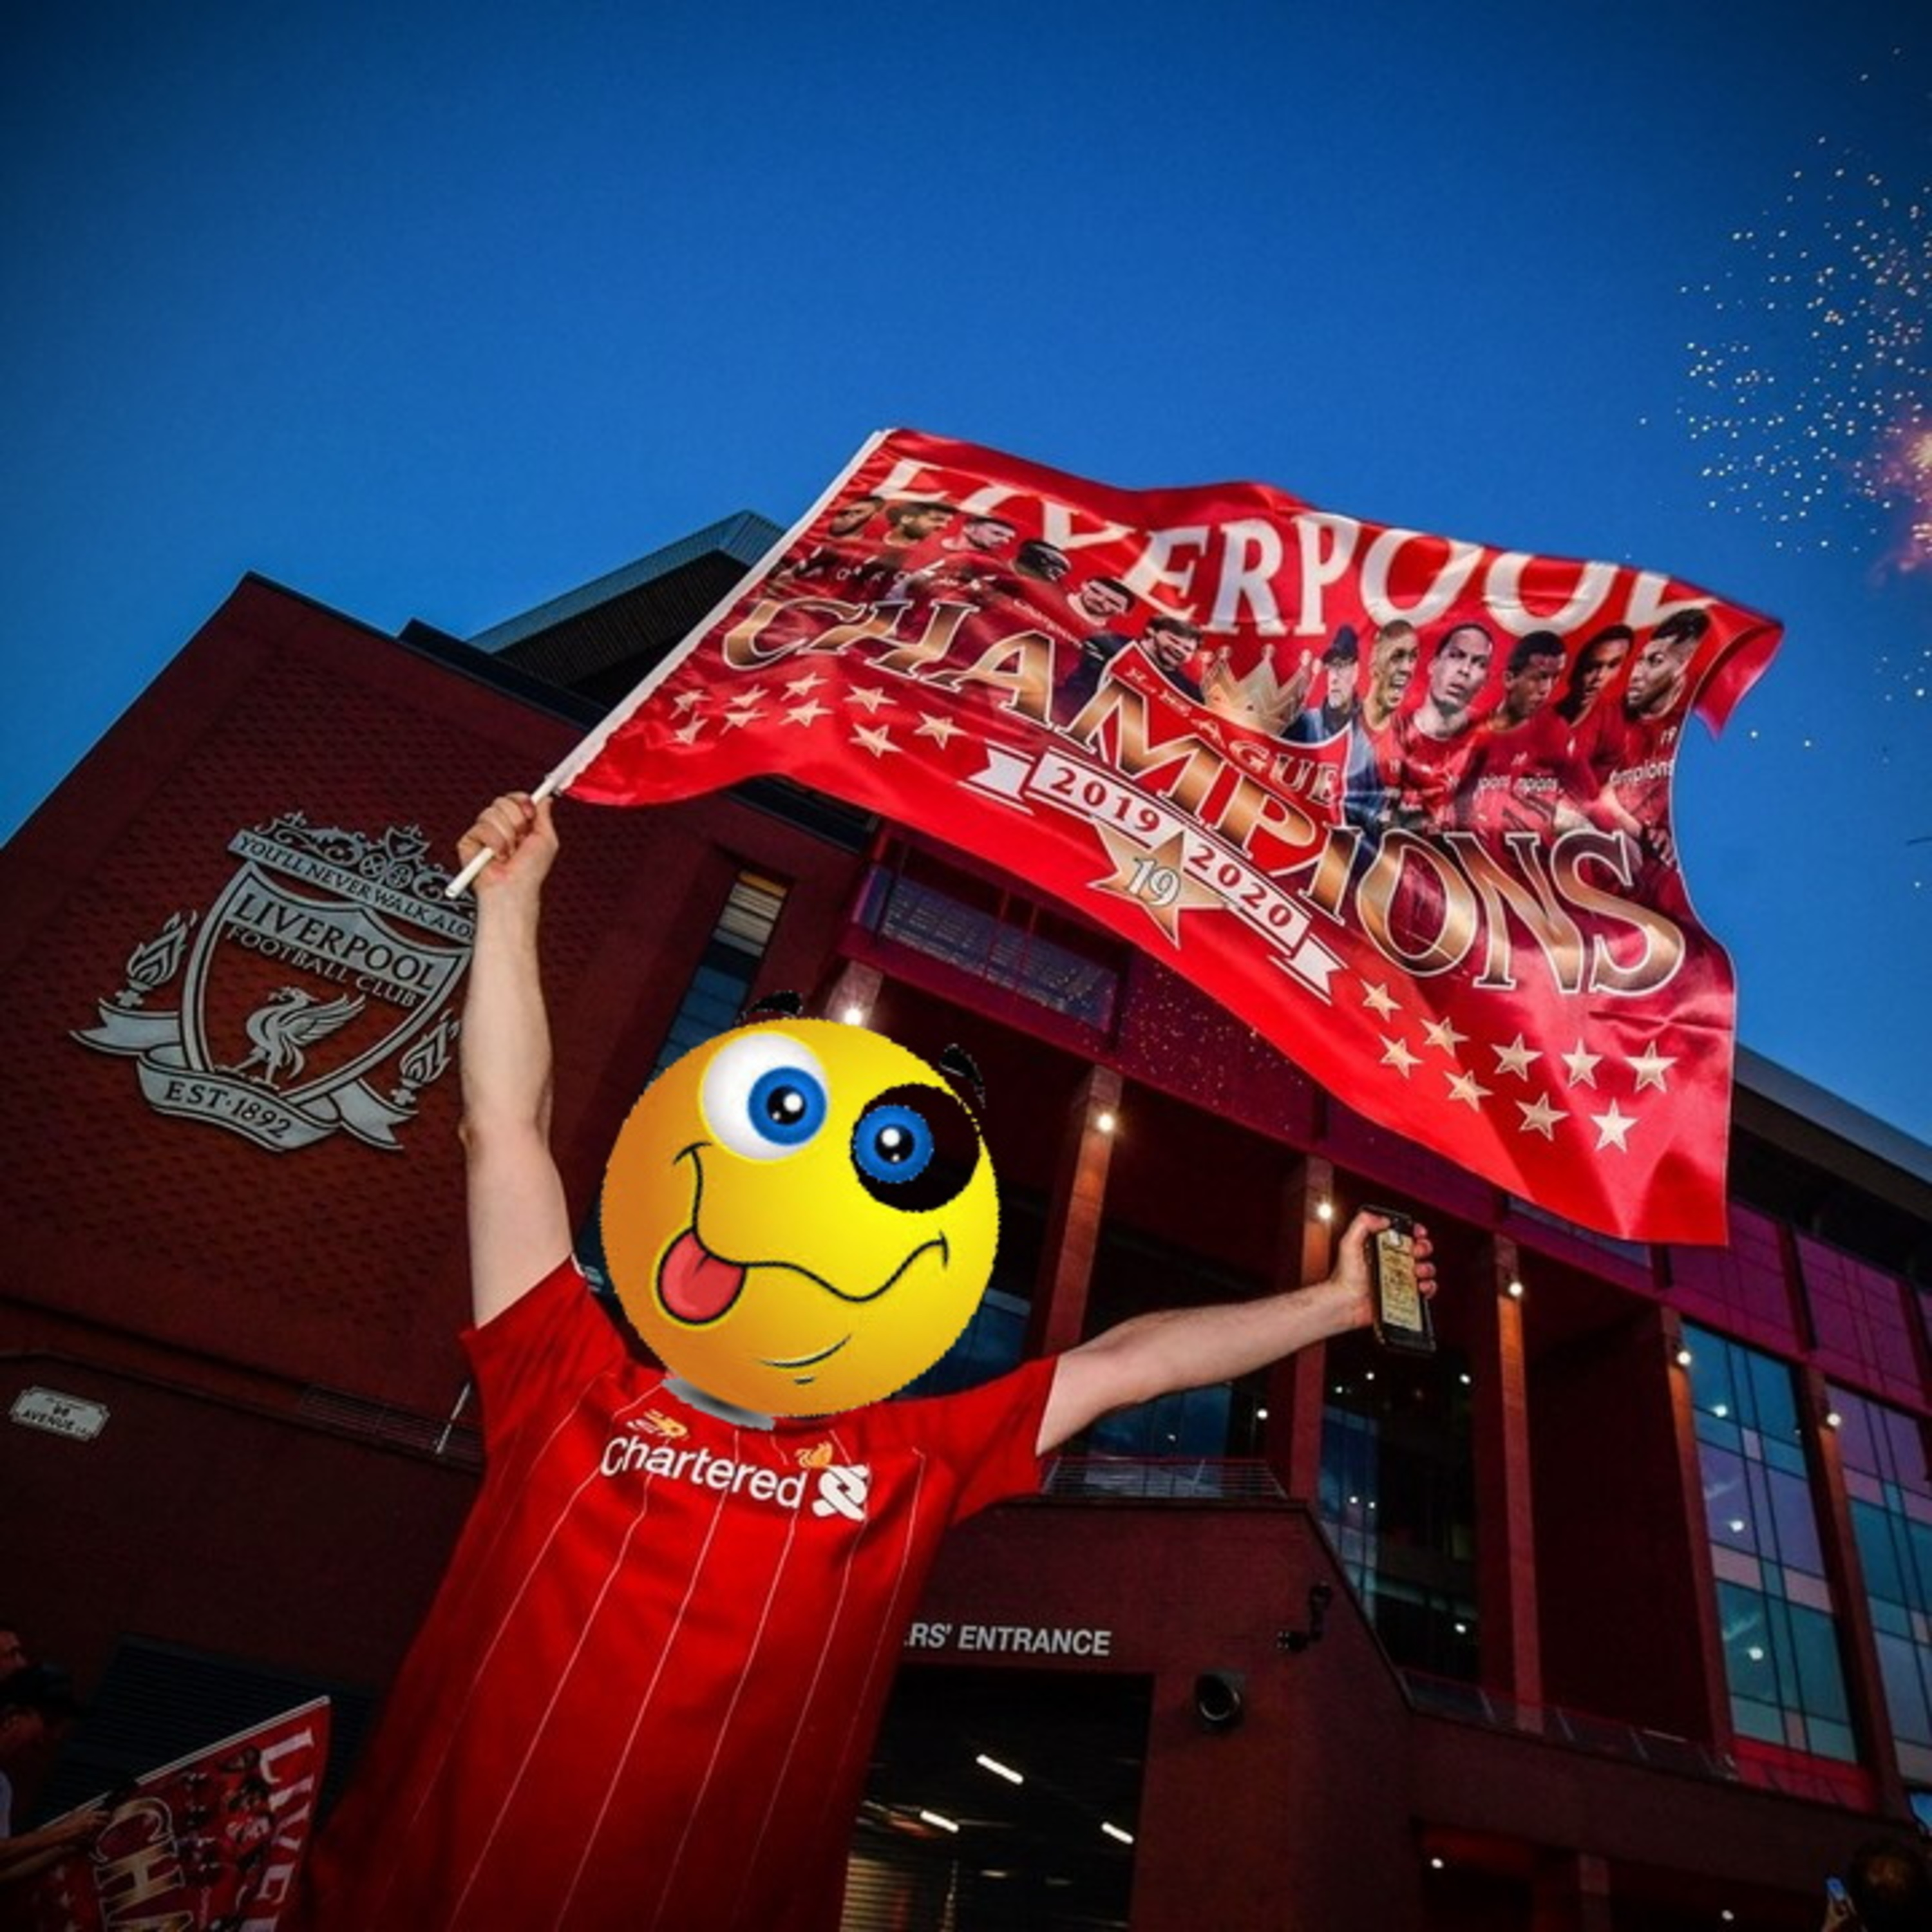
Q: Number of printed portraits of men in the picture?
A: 12